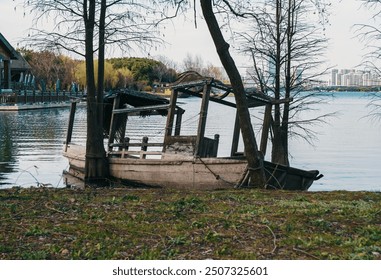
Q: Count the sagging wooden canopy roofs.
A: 2